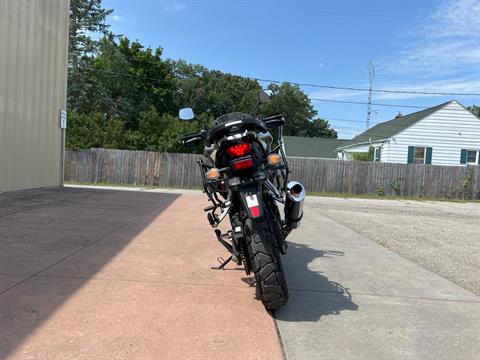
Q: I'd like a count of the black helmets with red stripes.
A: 0